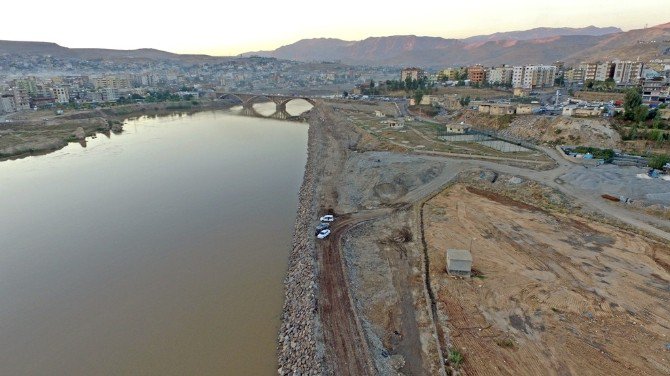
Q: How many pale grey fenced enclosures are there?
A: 2